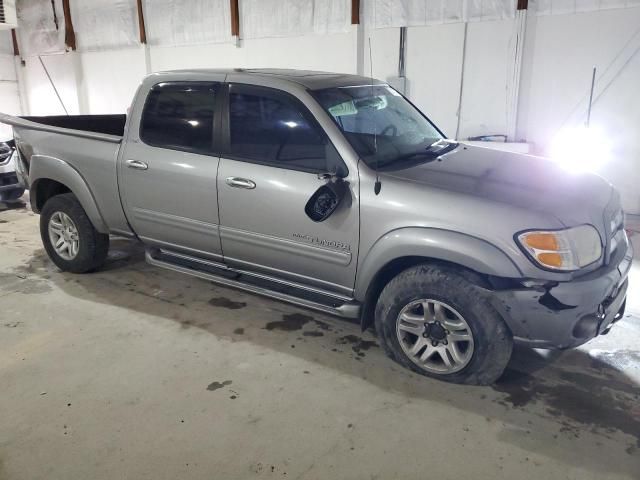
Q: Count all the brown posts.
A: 6